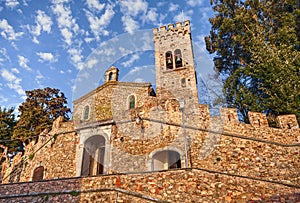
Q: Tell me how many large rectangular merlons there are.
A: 4